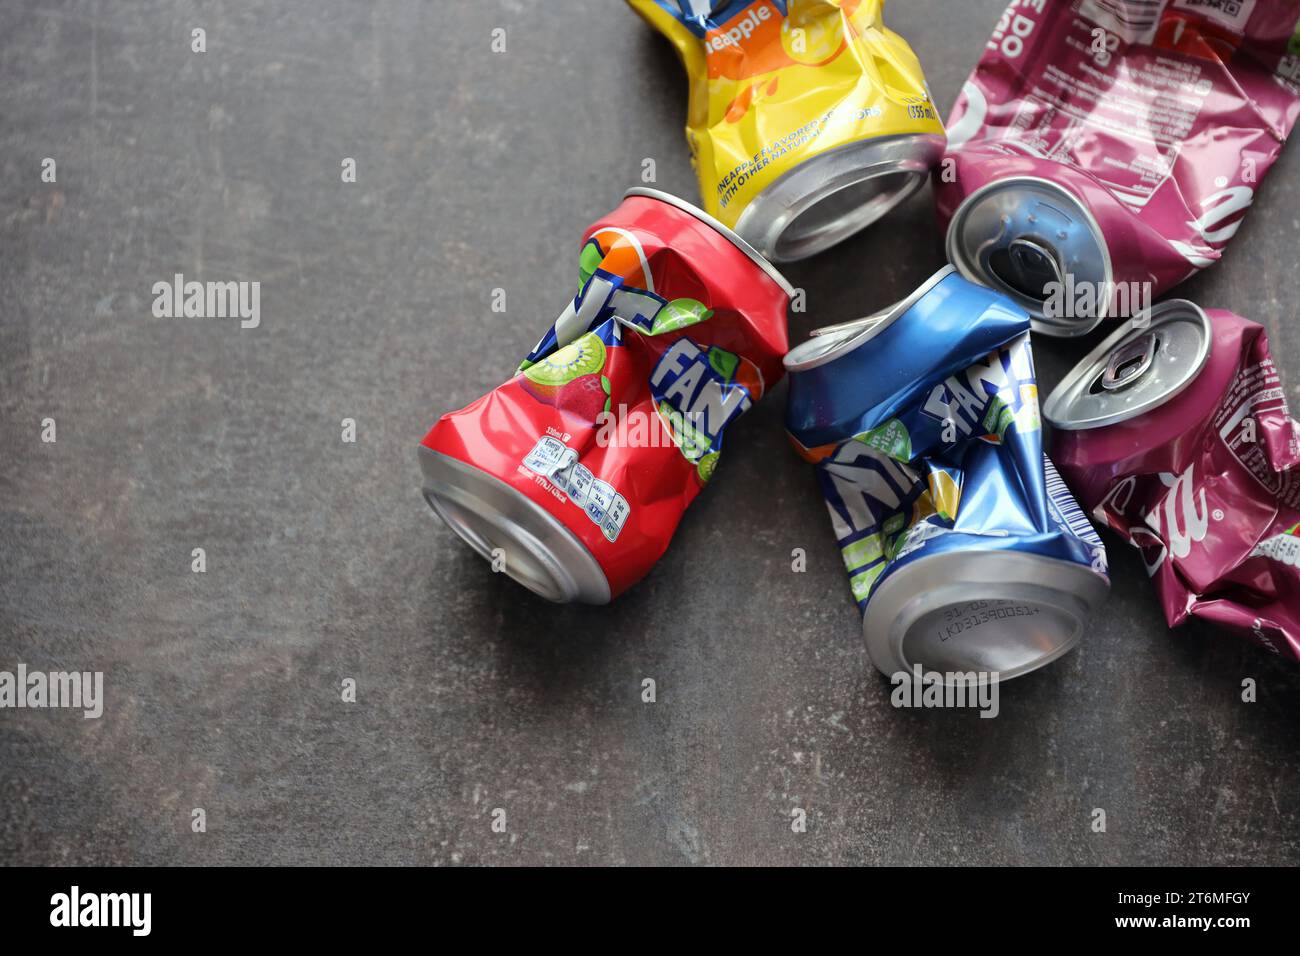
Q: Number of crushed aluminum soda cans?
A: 5